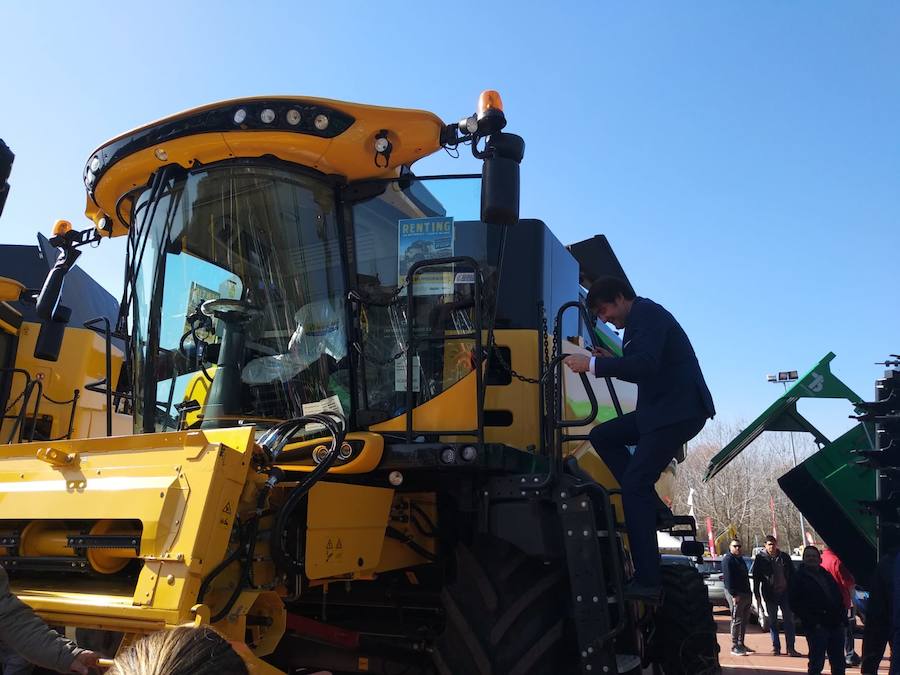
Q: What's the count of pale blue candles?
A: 0